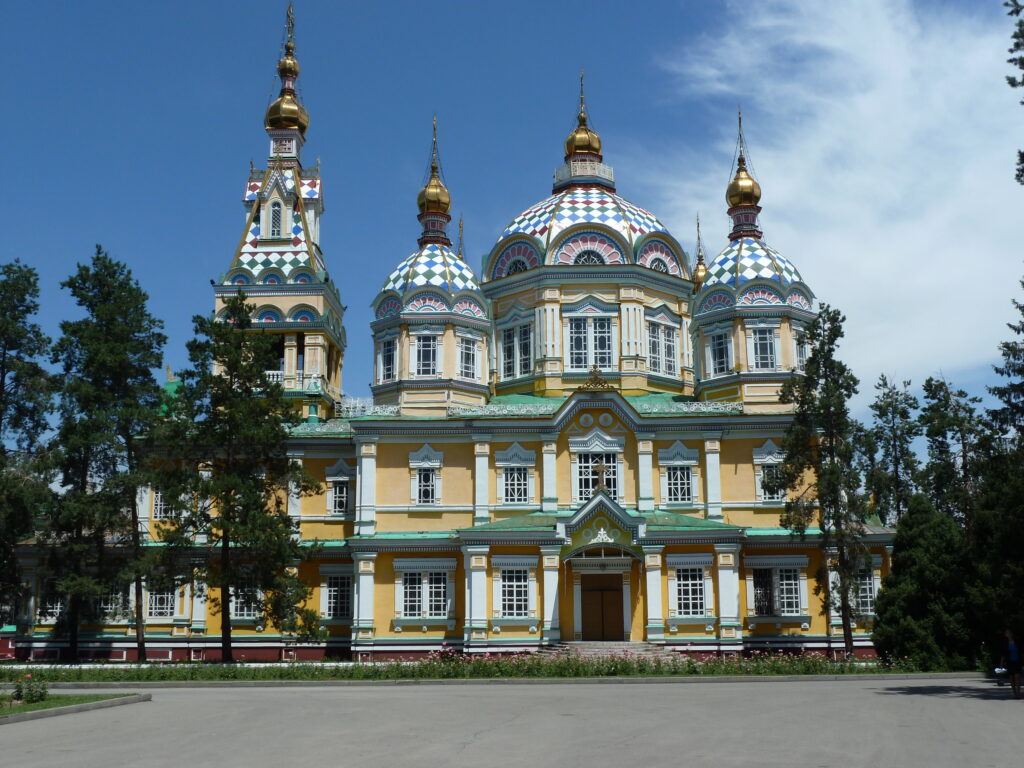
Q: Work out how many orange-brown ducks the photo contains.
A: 0